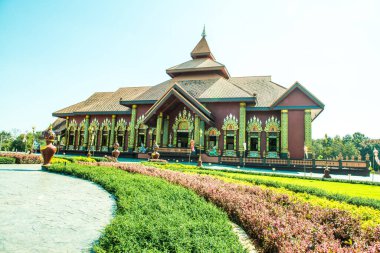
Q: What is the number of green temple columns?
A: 11